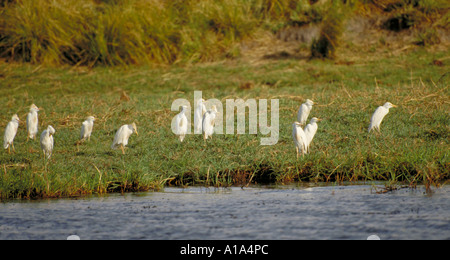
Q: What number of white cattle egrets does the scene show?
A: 12